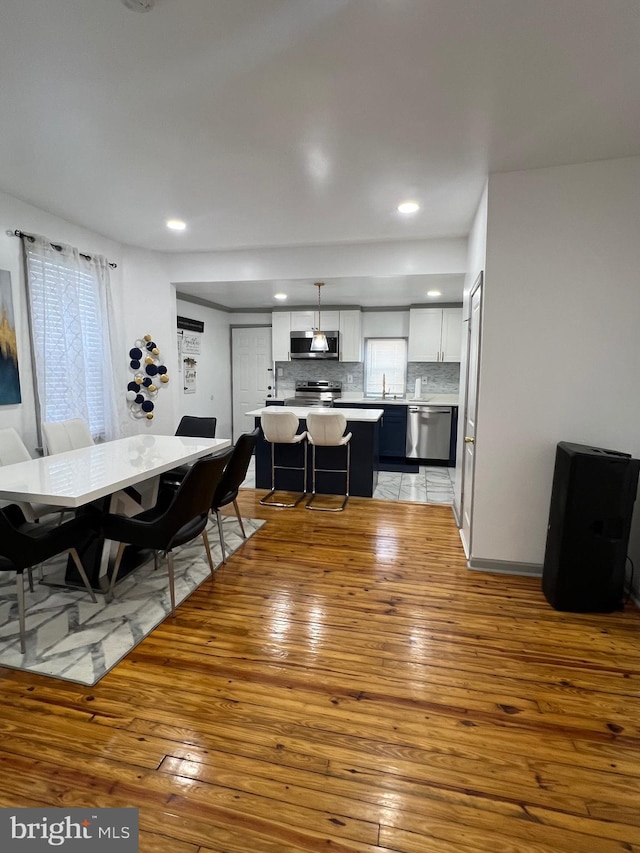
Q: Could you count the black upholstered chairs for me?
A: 4